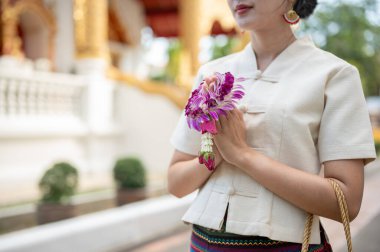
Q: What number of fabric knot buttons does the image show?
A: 3